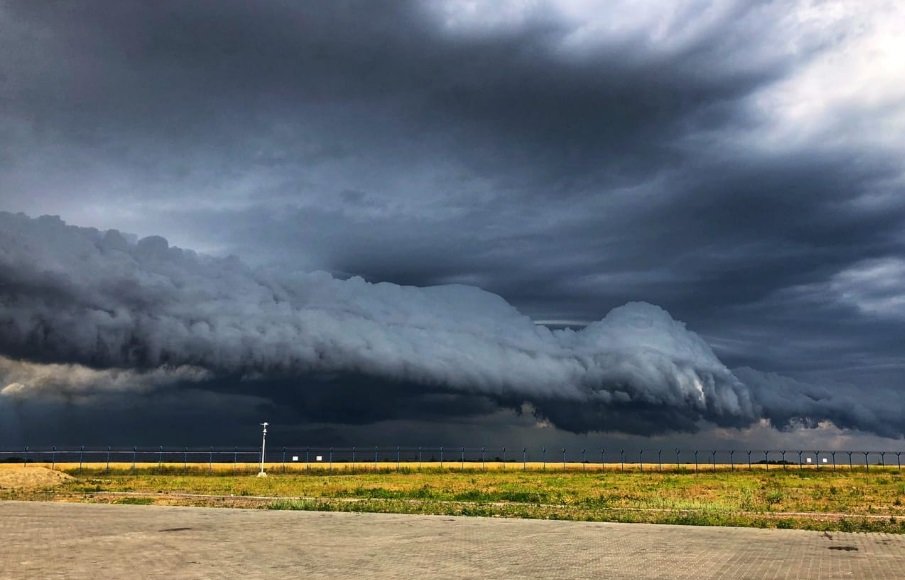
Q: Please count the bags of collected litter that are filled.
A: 0